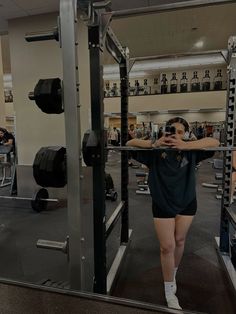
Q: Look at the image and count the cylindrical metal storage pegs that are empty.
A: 2